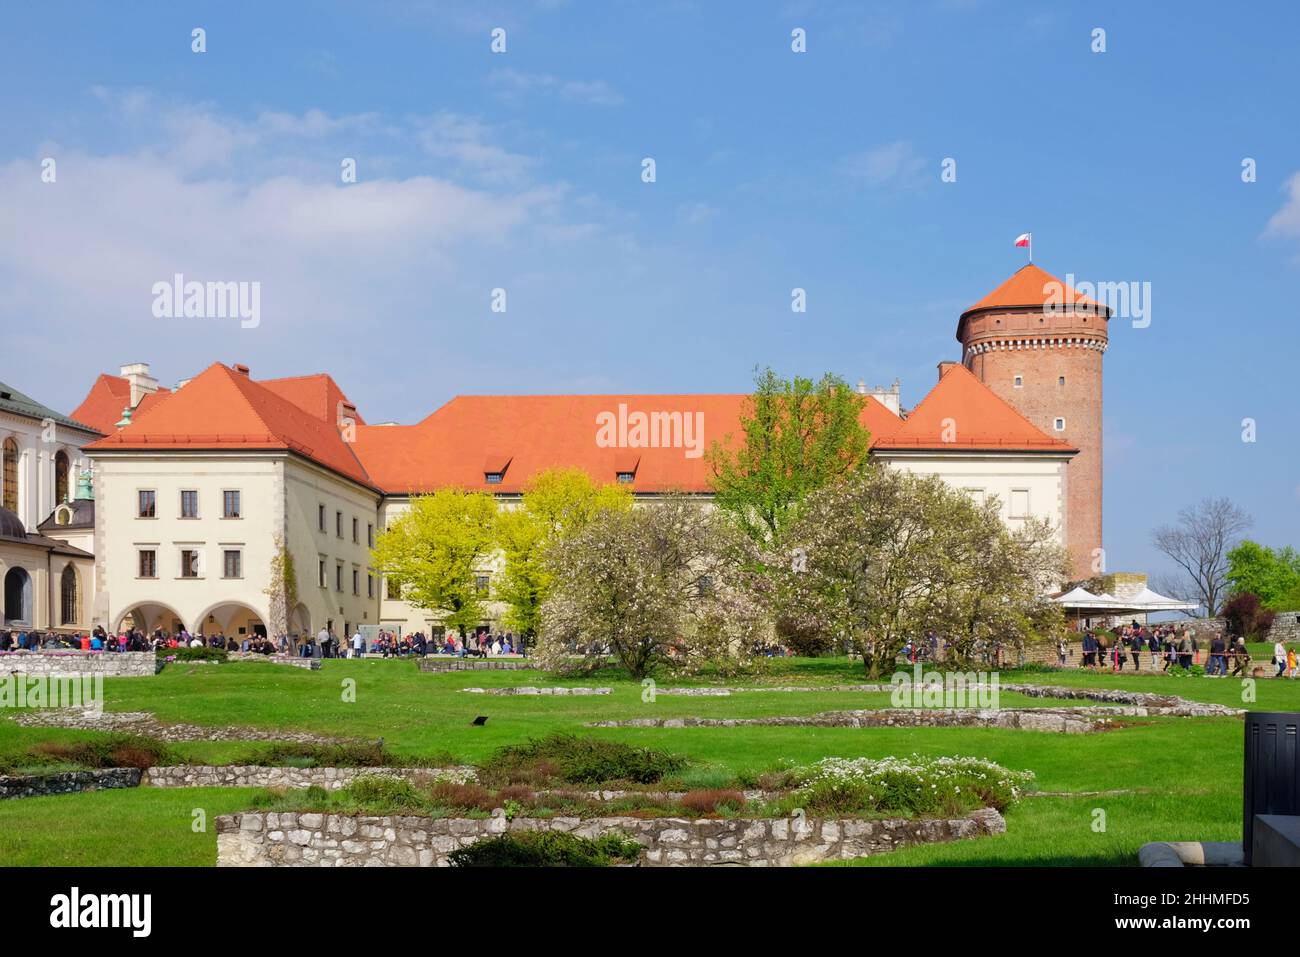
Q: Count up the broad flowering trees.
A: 2